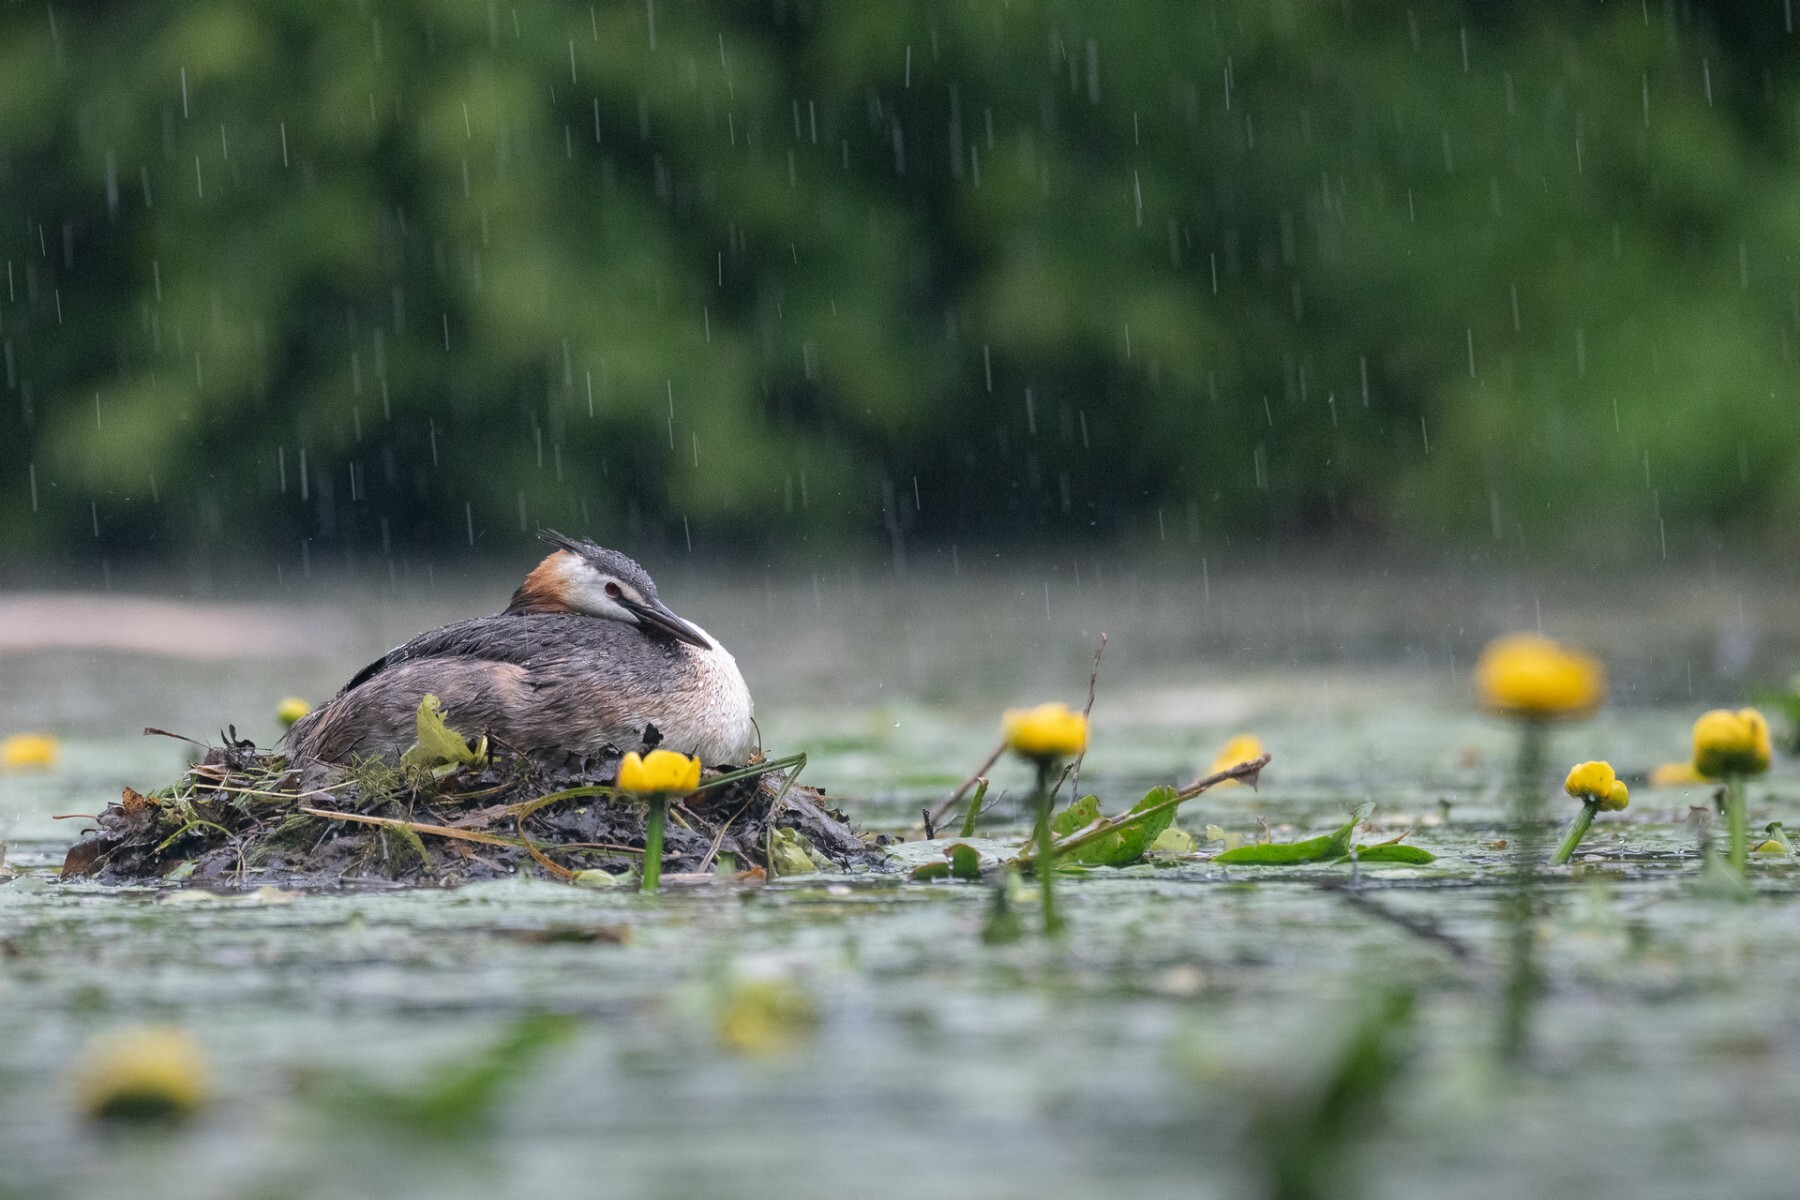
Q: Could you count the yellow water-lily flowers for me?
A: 11